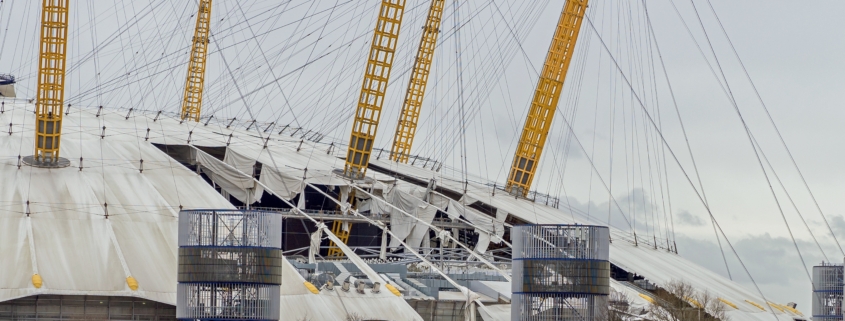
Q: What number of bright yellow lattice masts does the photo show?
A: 5